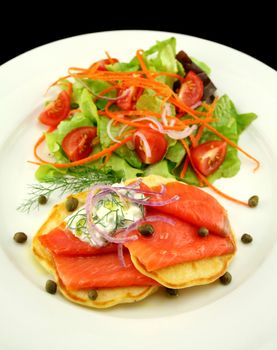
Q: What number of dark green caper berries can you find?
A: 11